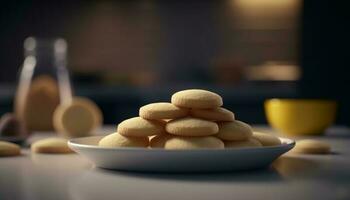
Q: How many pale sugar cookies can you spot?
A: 15